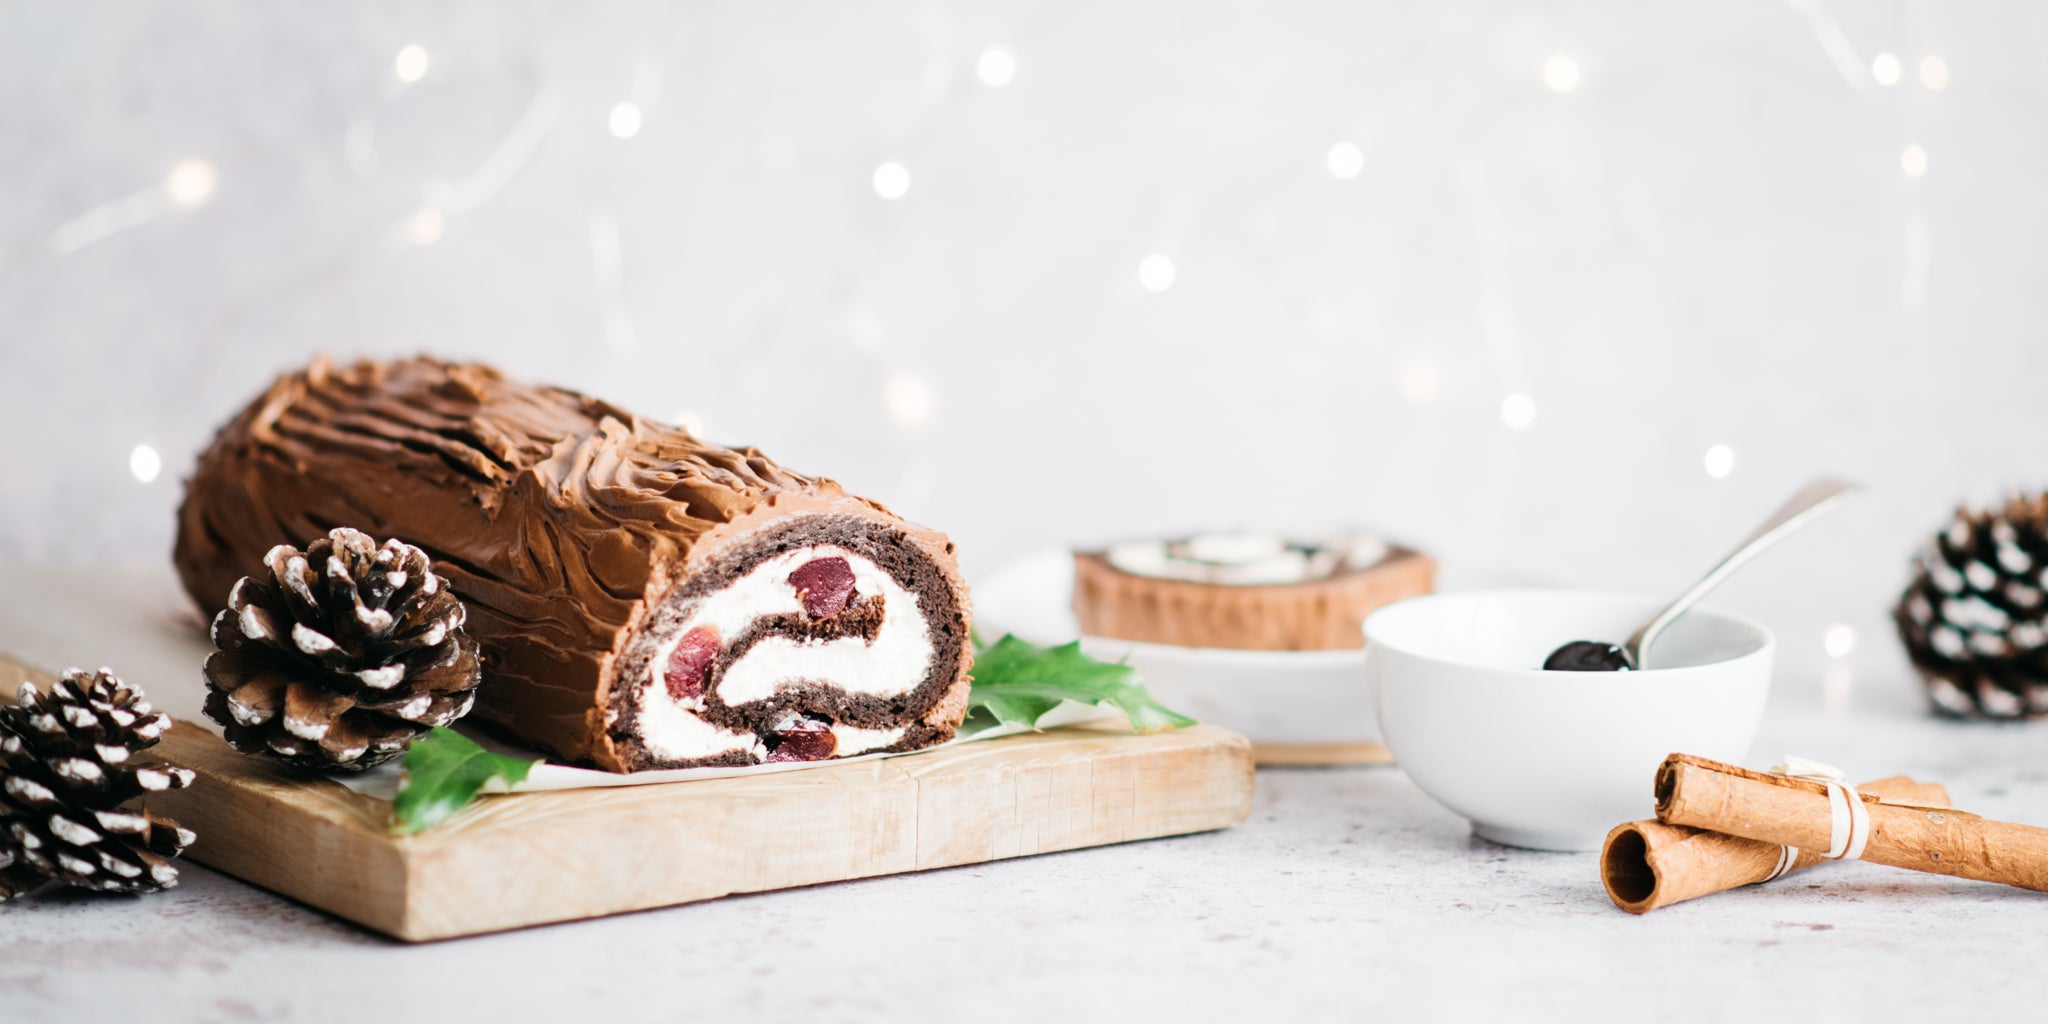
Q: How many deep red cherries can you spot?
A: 3